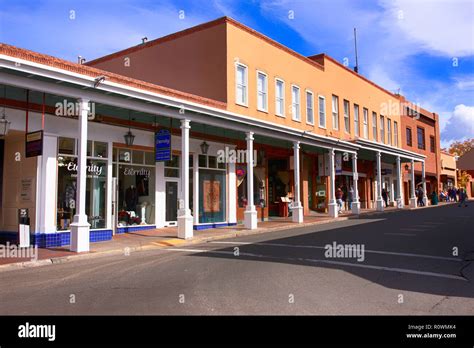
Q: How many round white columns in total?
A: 10